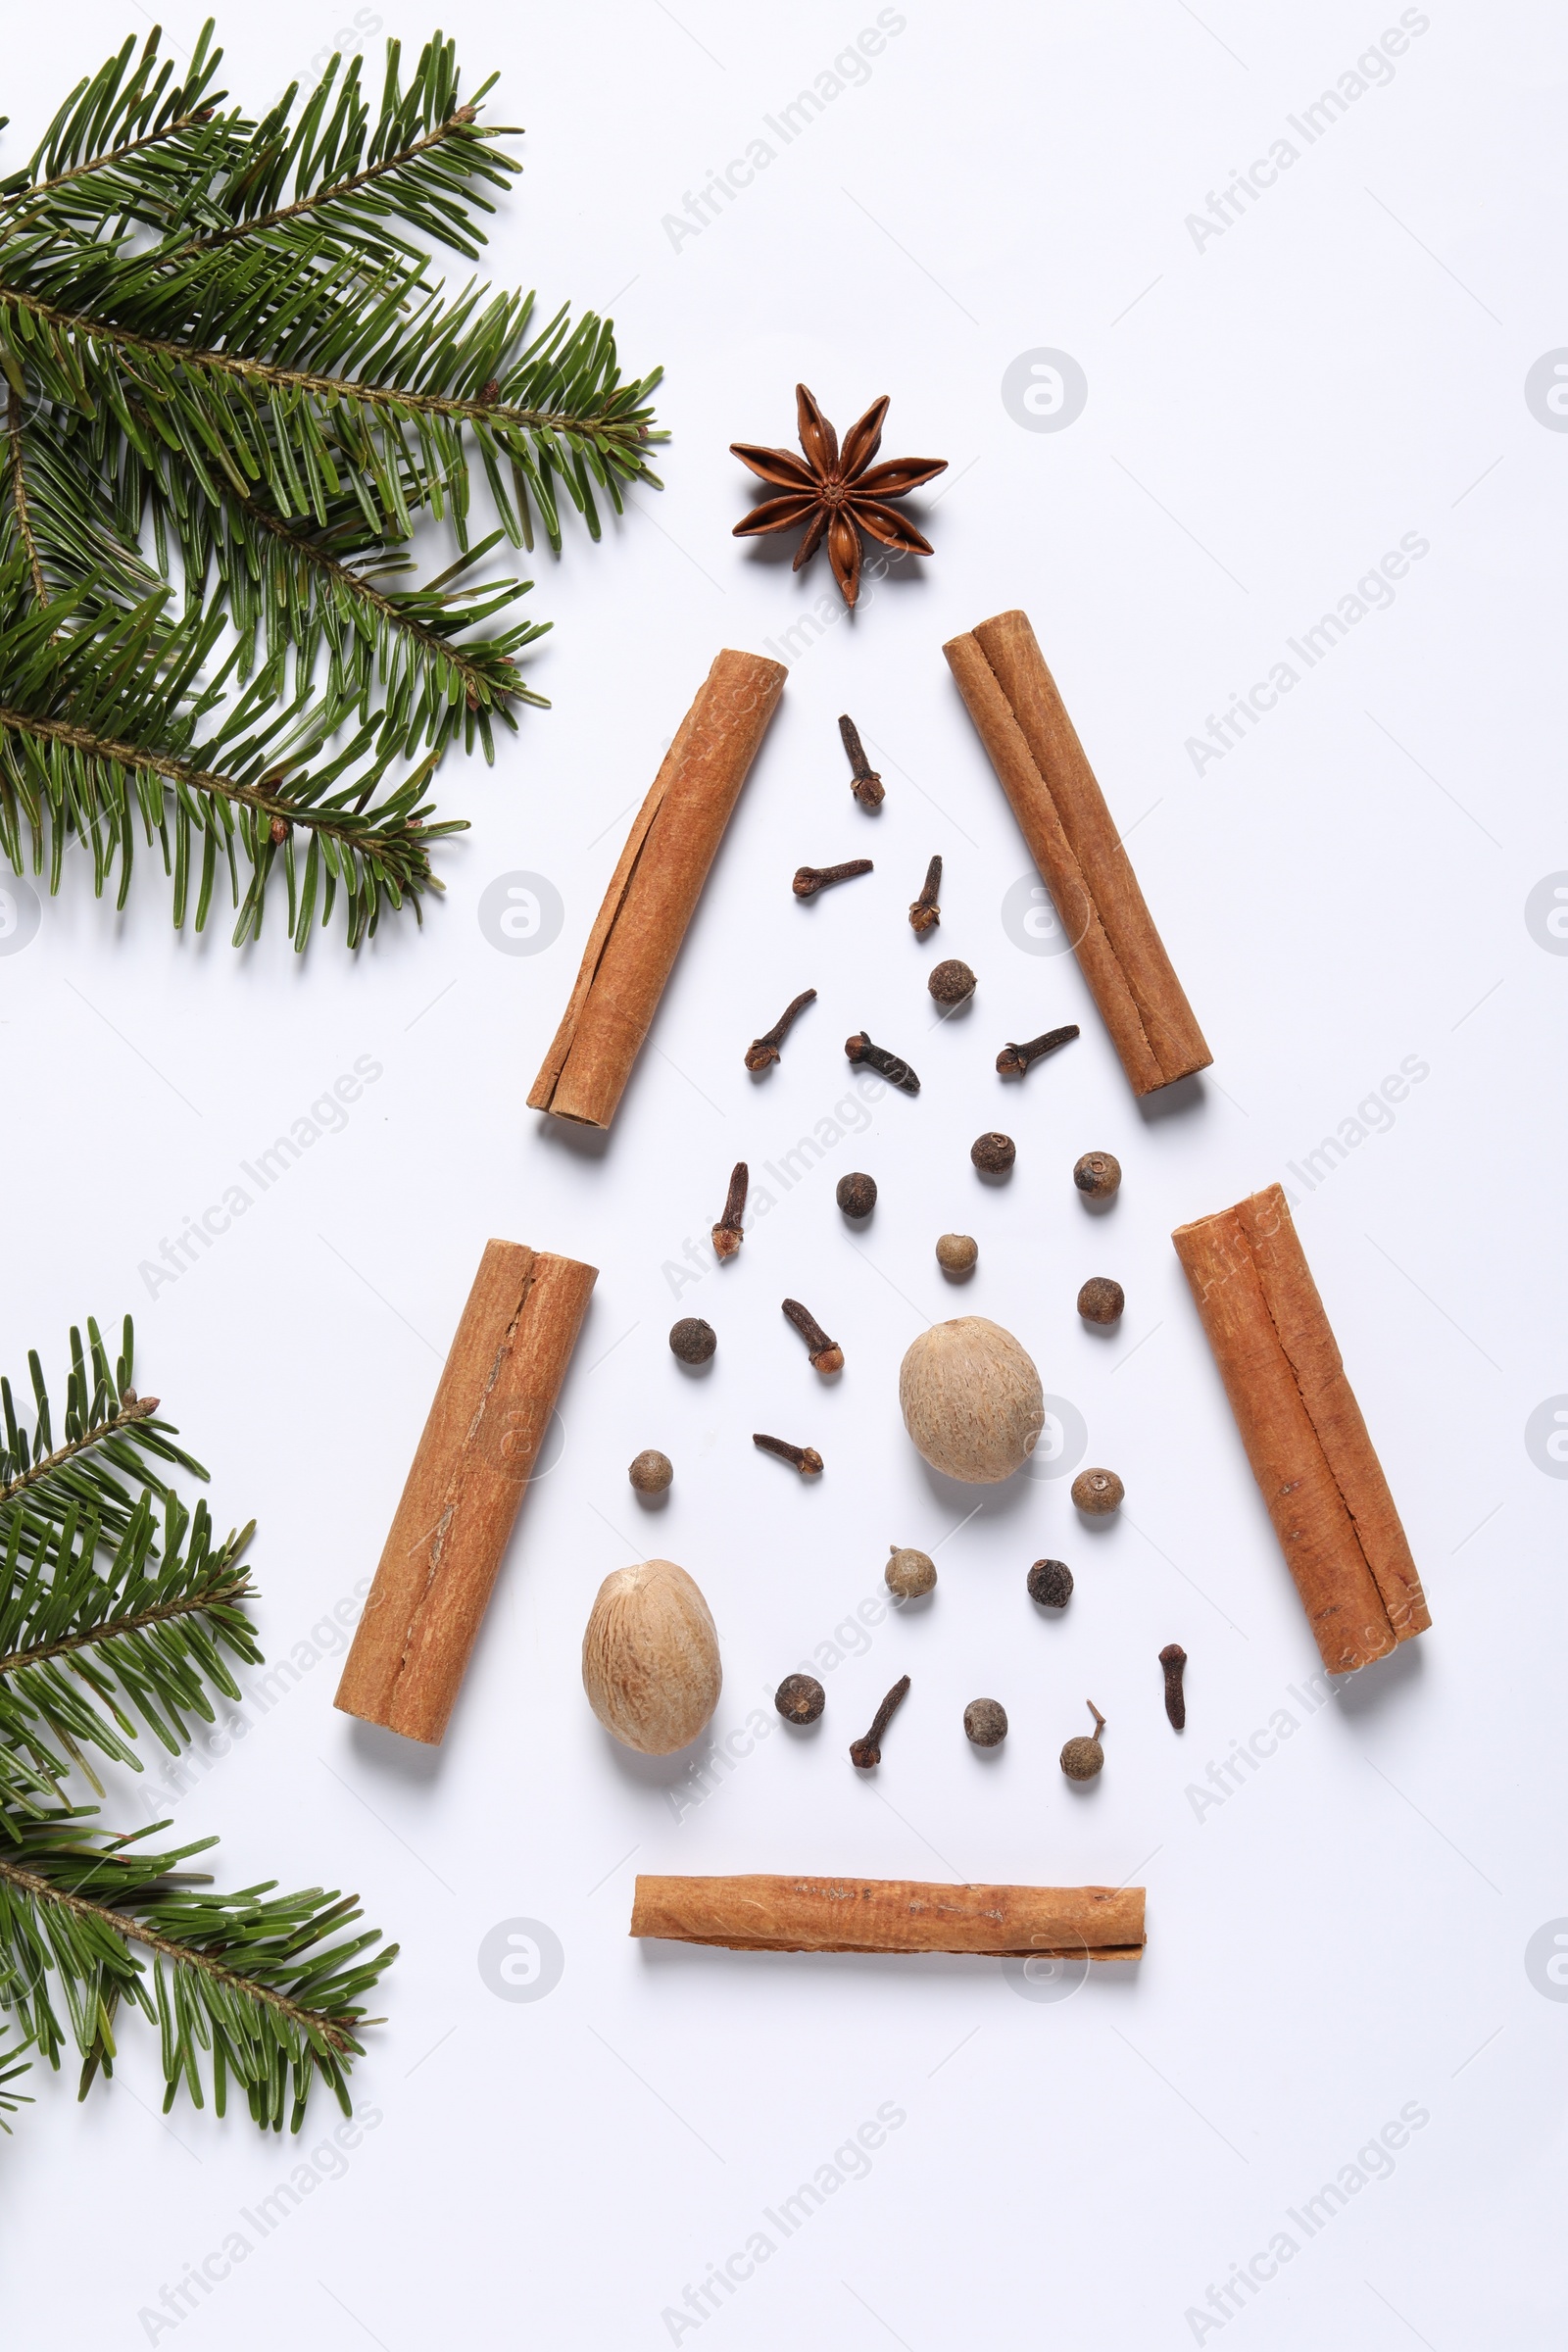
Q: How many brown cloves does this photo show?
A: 11